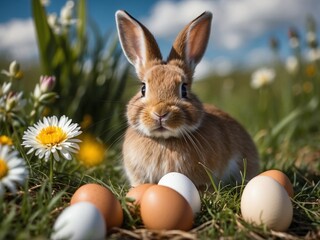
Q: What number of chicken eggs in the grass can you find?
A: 7